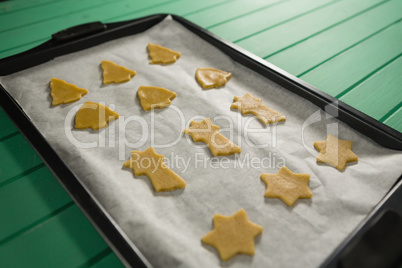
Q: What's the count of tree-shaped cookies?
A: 3